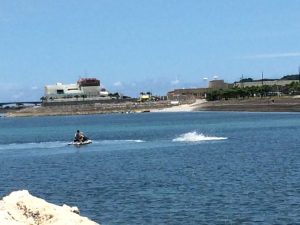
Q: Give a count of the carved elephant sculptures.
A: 0